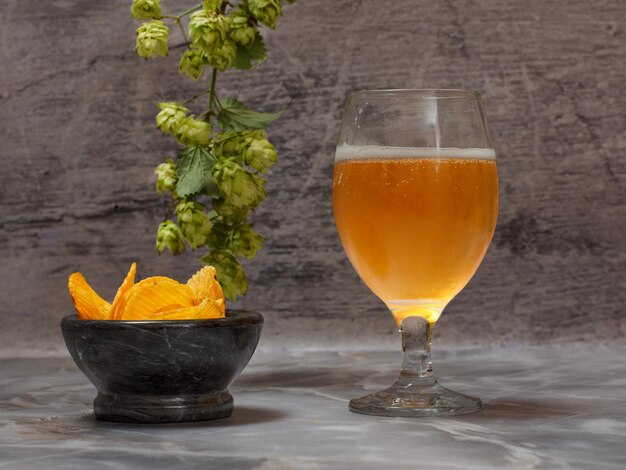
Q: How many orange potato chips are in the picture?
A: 5